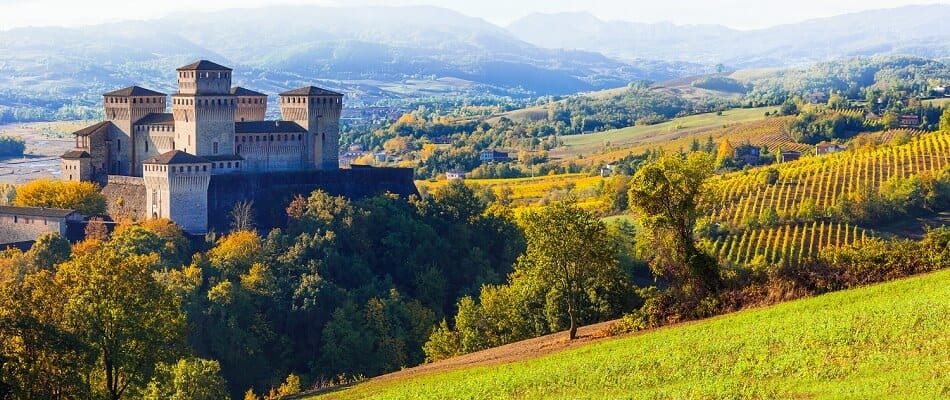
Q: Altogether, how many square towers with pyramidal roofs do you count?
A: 5